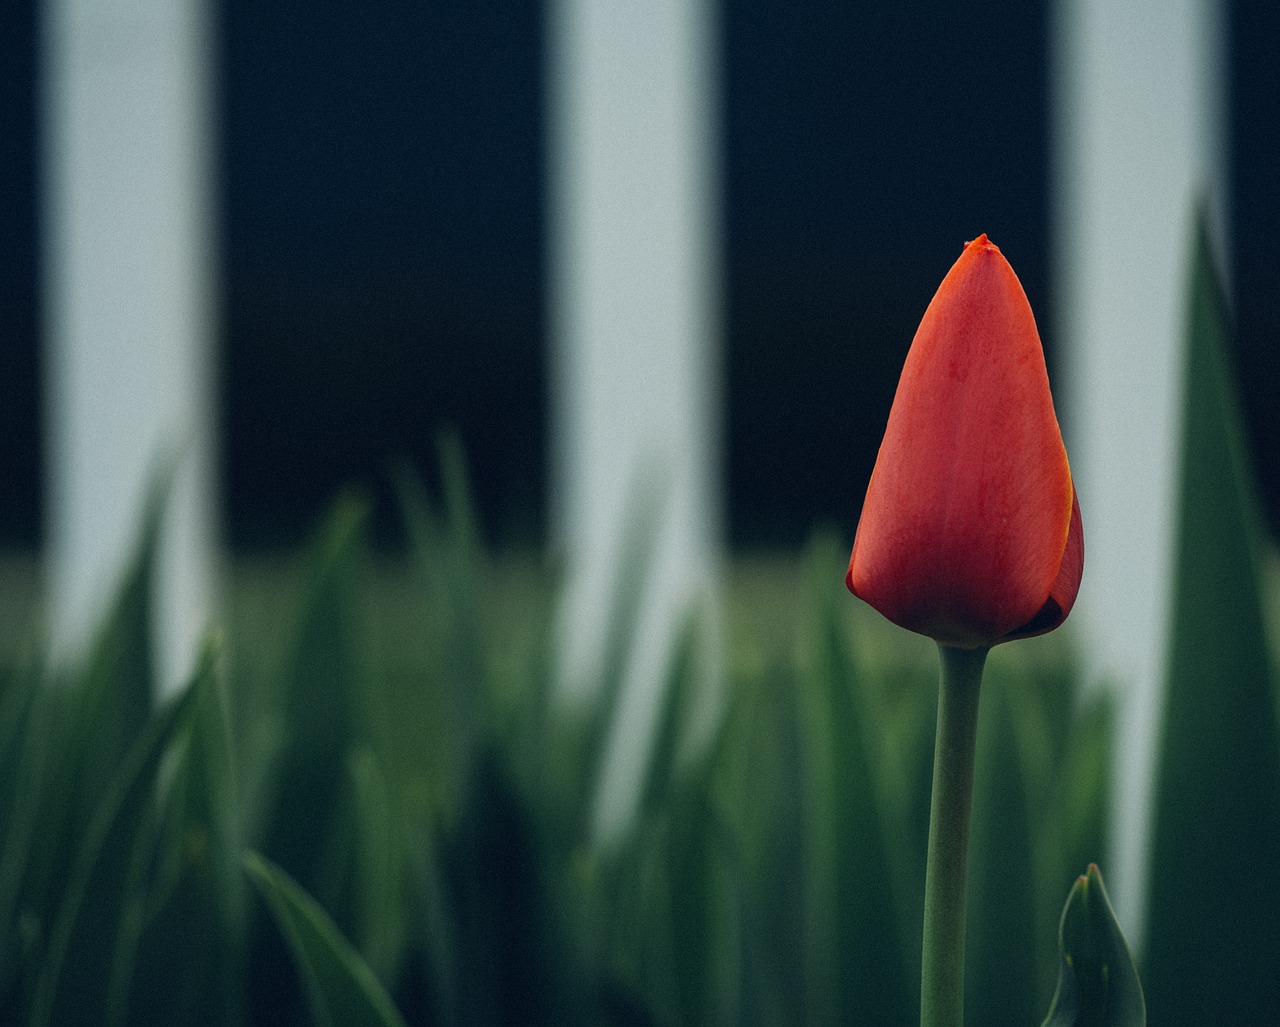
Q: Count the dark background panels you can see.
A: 4